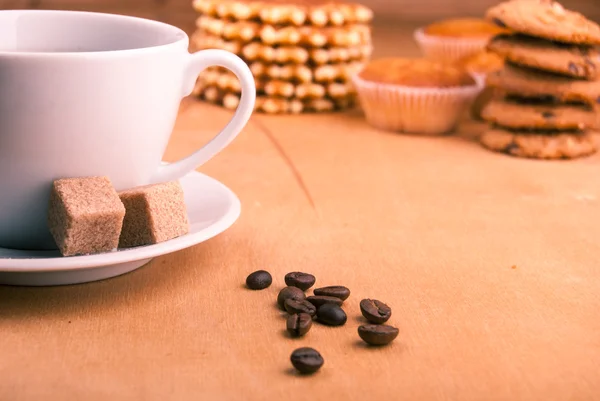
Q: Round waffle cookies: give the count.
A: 6